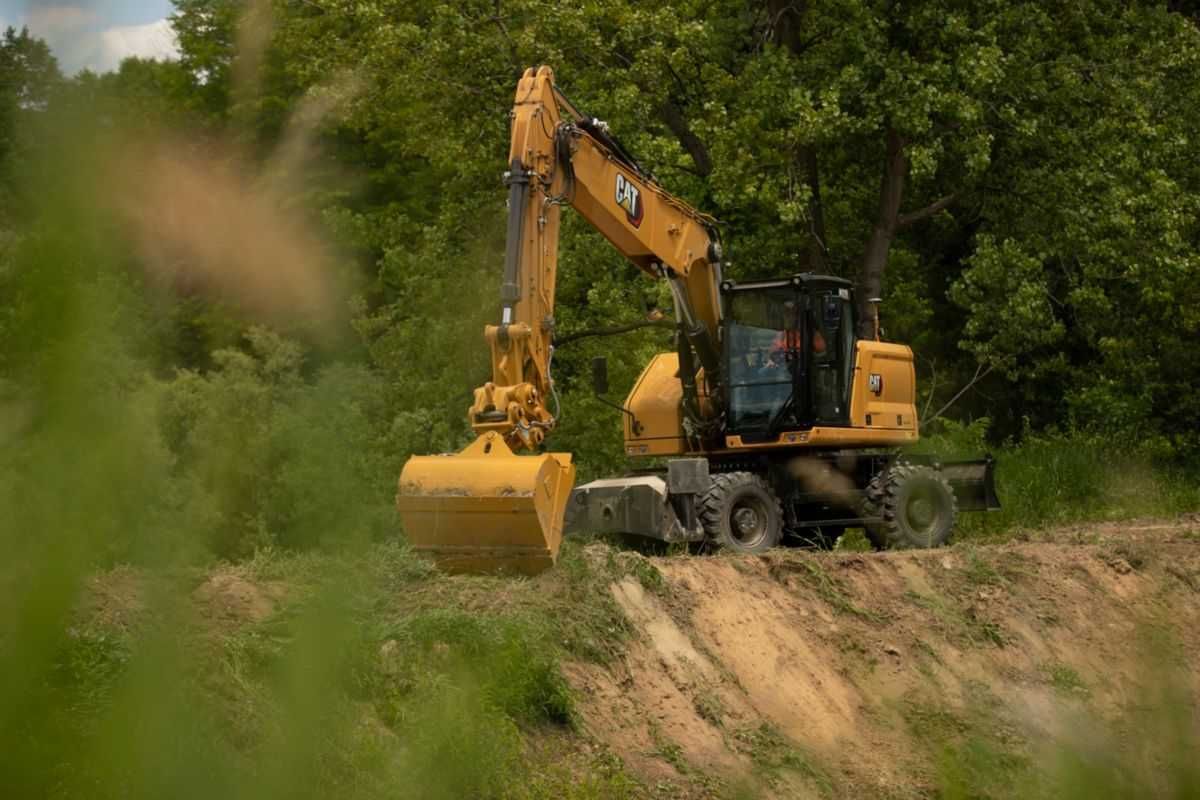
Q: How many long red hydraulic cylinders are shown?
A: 0